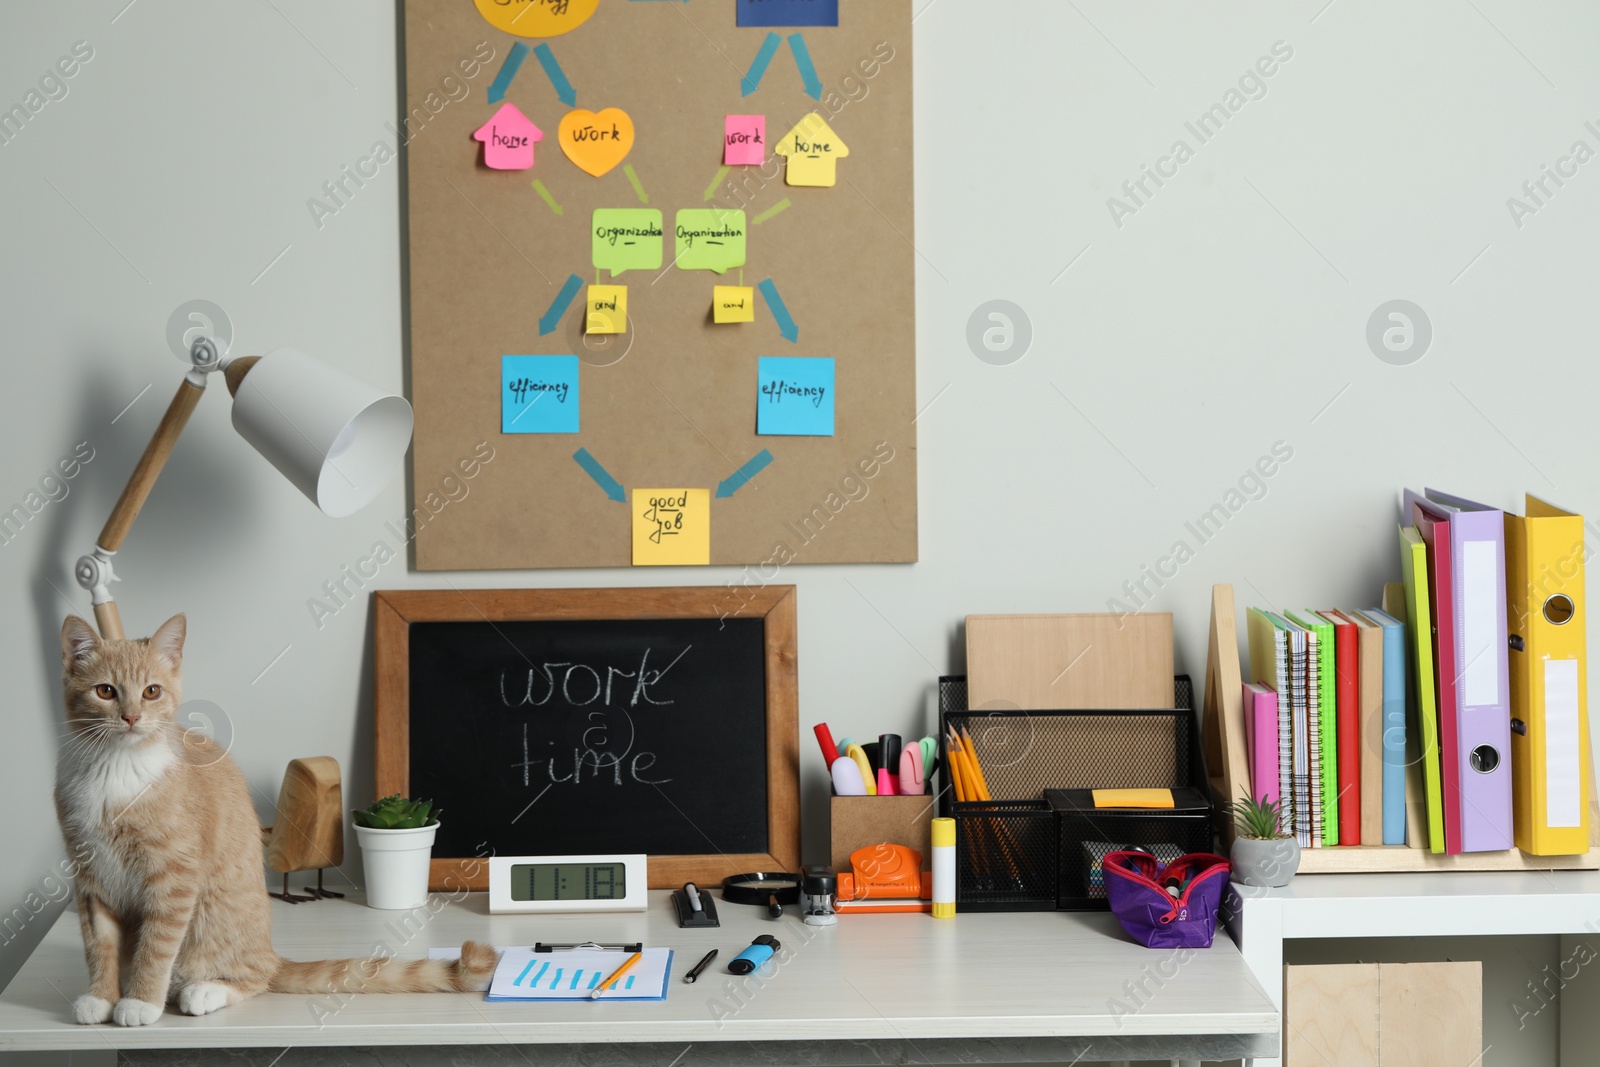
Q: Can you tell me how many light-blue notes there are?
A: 2